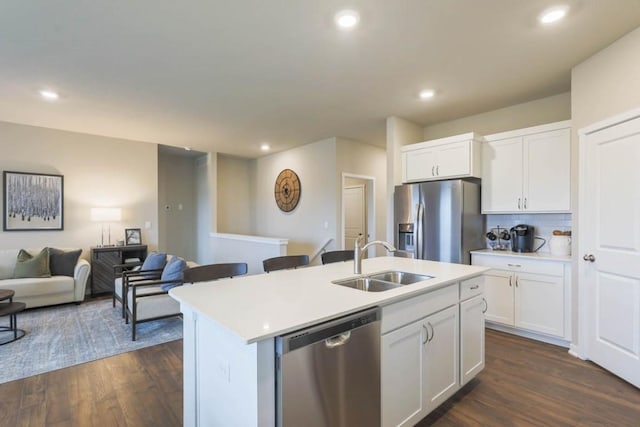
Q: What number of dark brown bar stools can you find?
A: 3